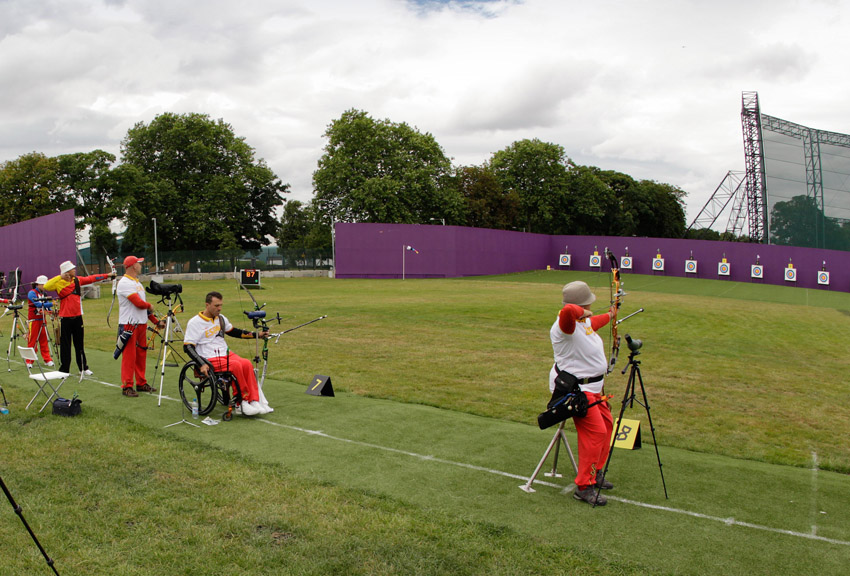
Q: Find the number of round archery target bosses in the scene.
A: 9